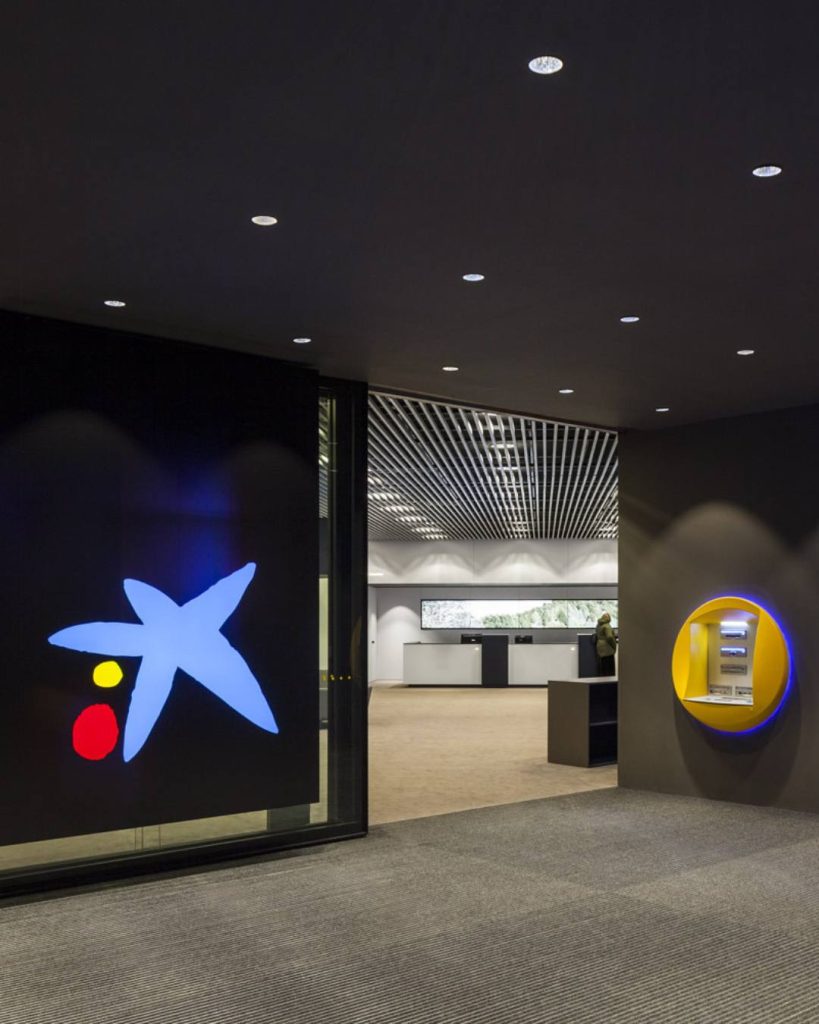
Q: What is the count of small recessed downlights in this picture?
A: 11